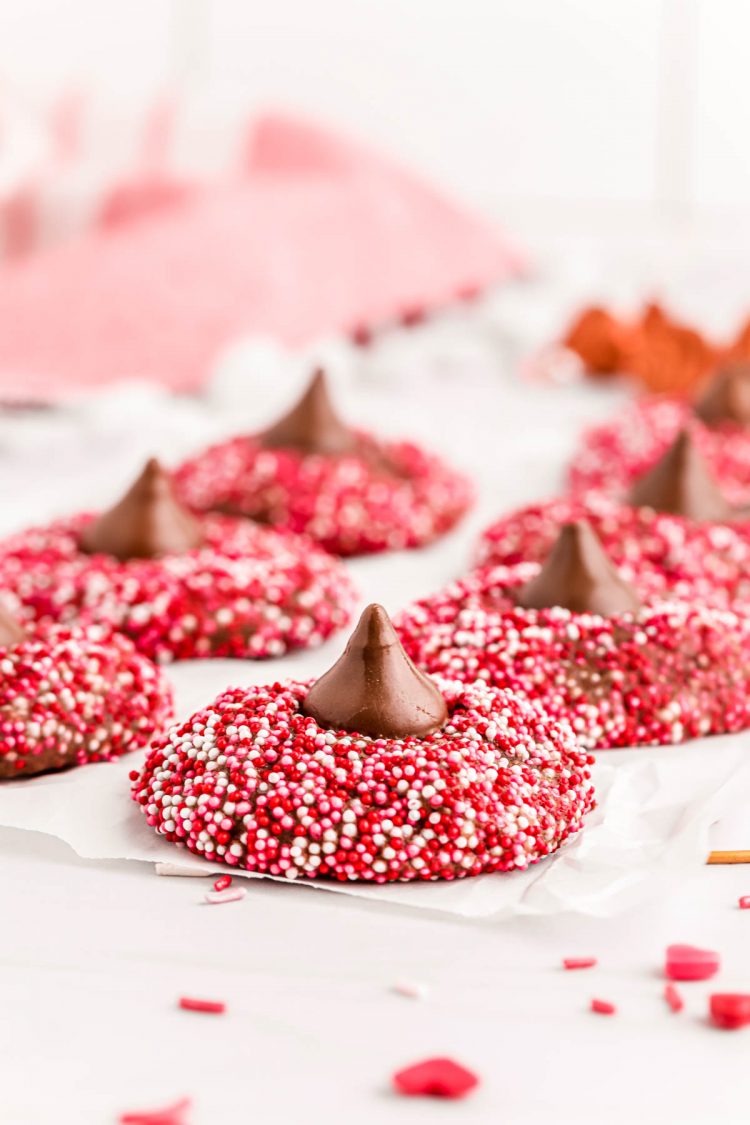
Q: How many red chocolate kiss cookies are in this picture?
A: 7